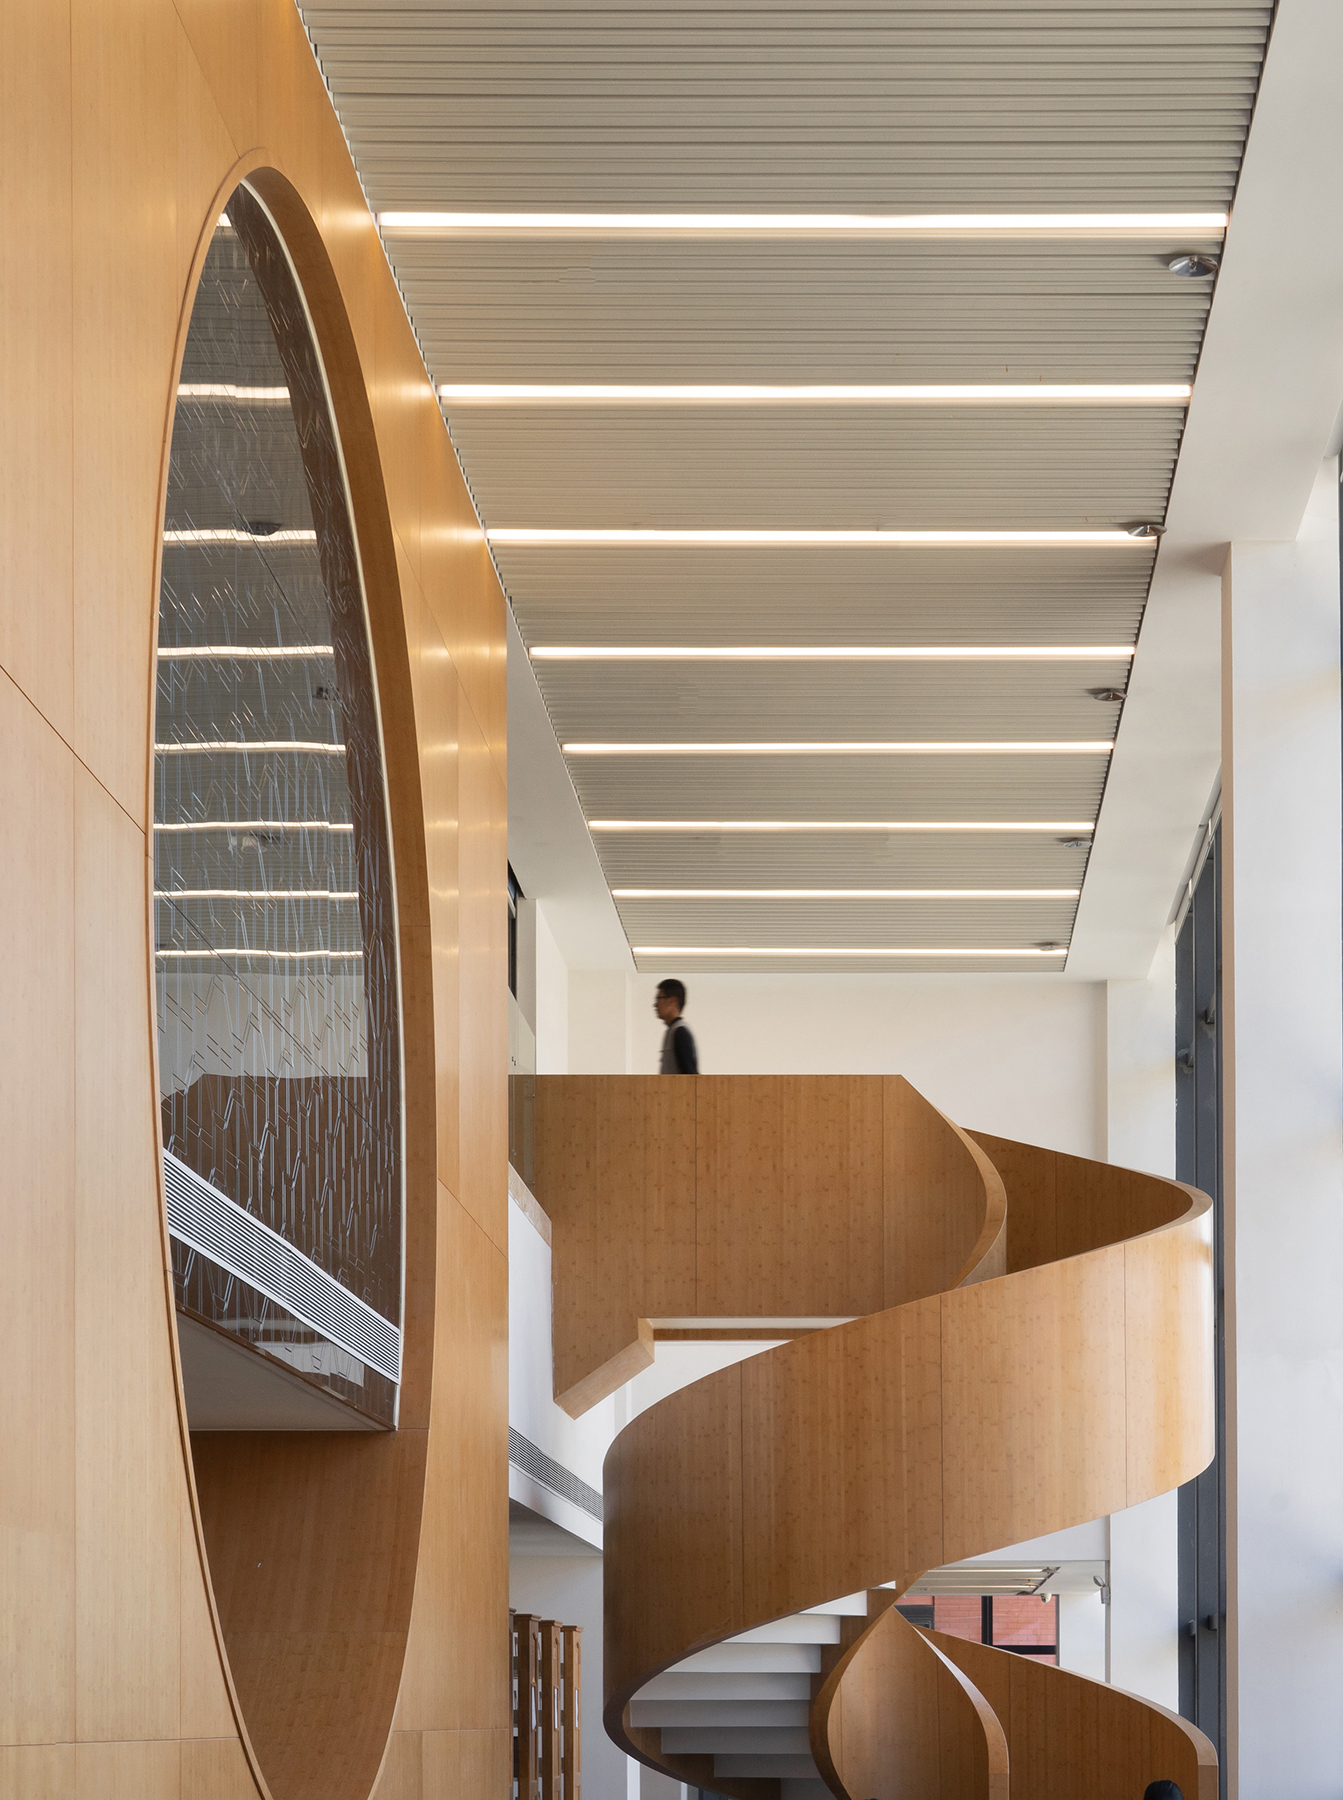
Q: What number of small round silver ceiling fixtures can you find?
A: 5